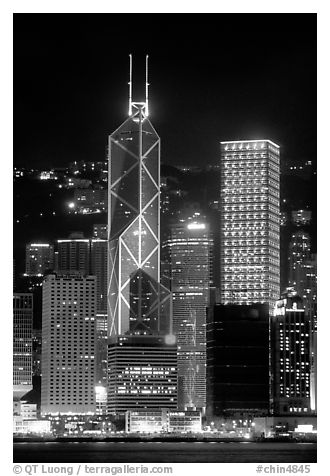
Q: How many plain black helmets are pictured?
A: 0